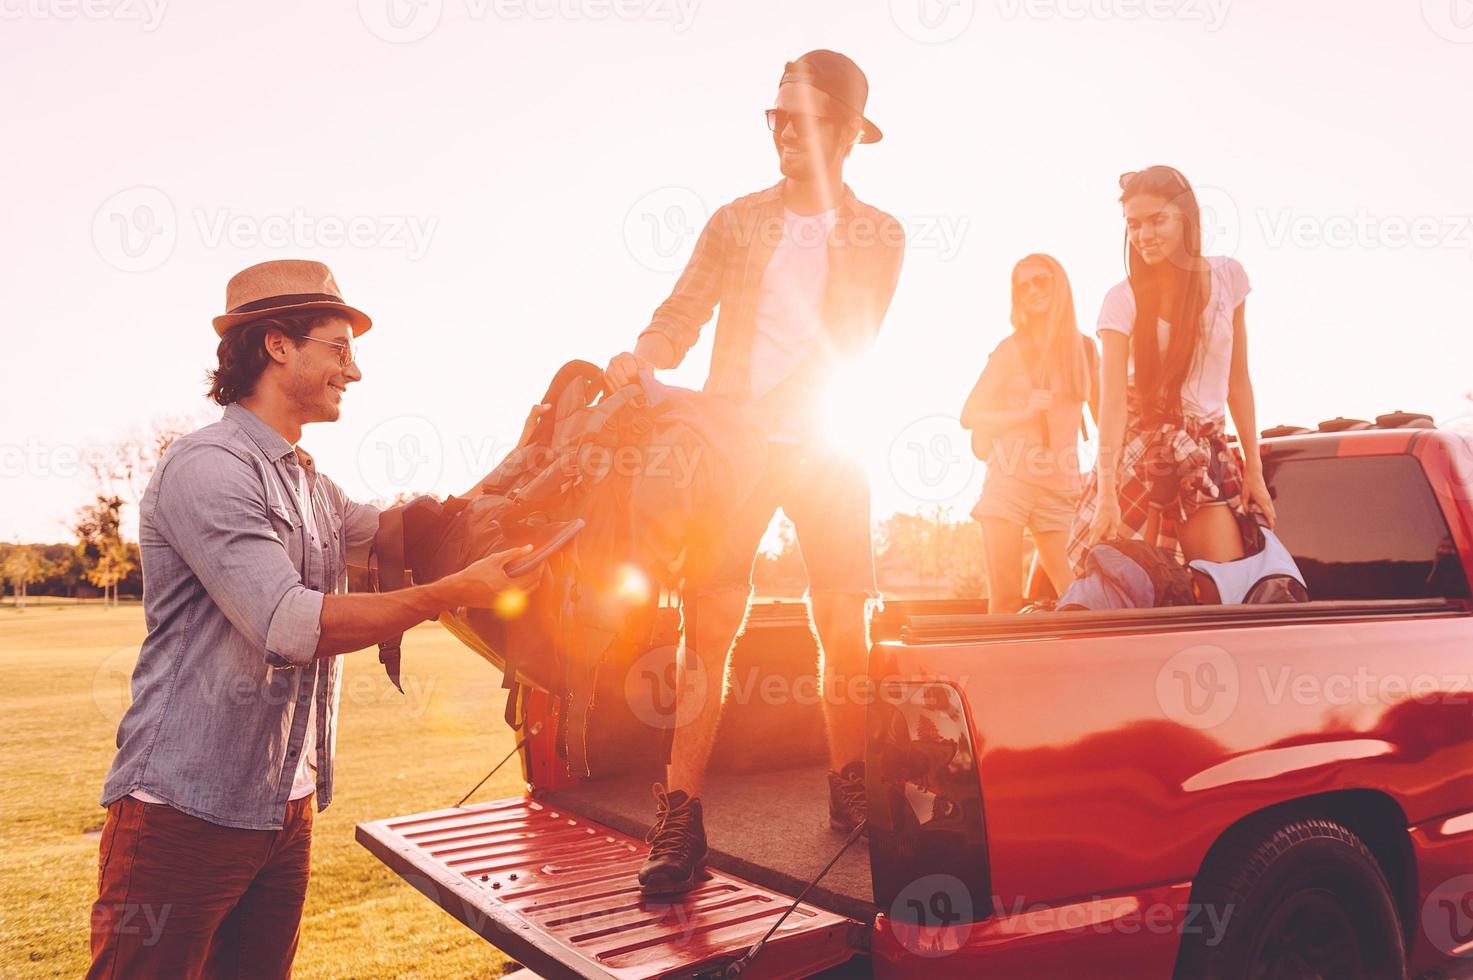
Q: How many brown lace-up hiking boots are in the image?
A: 2